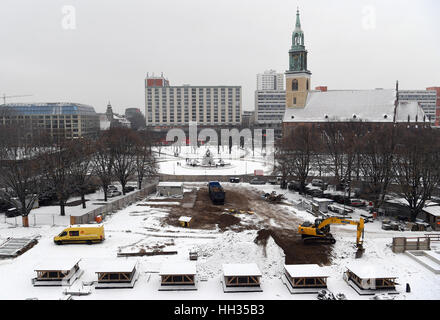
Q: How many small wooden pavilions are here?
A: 6